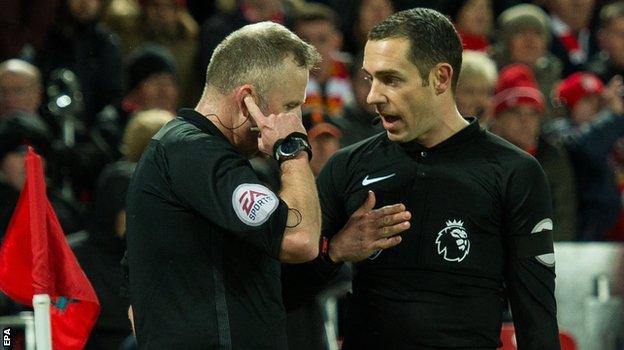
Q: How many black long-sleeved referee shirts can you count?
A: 1